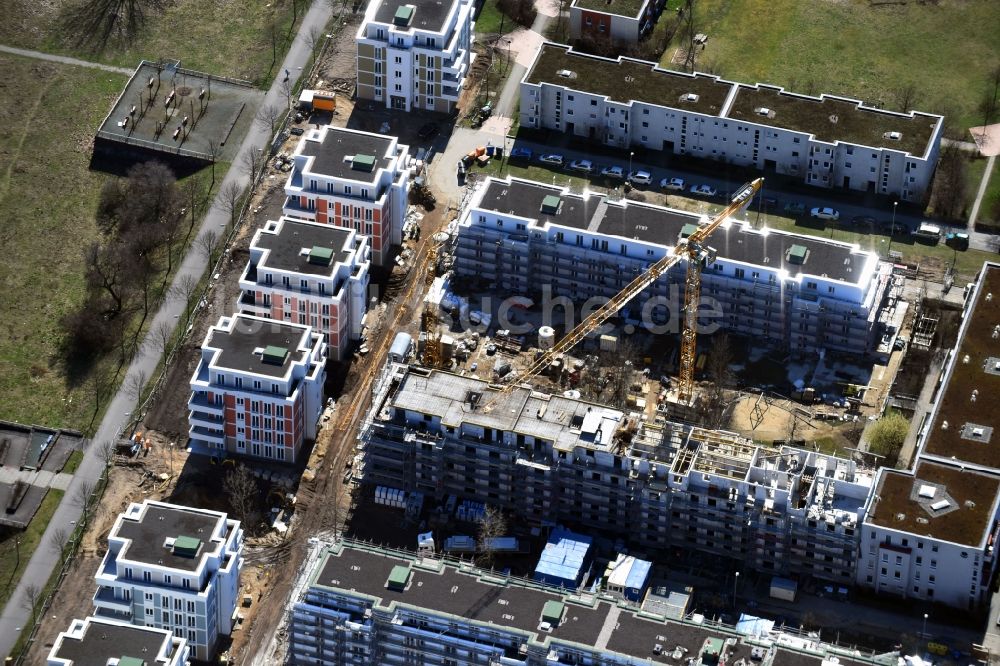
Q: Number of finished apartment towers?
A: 6